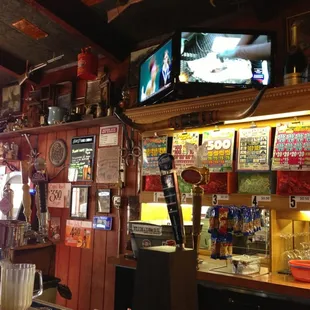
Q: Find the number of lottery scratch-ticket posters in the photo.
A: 5